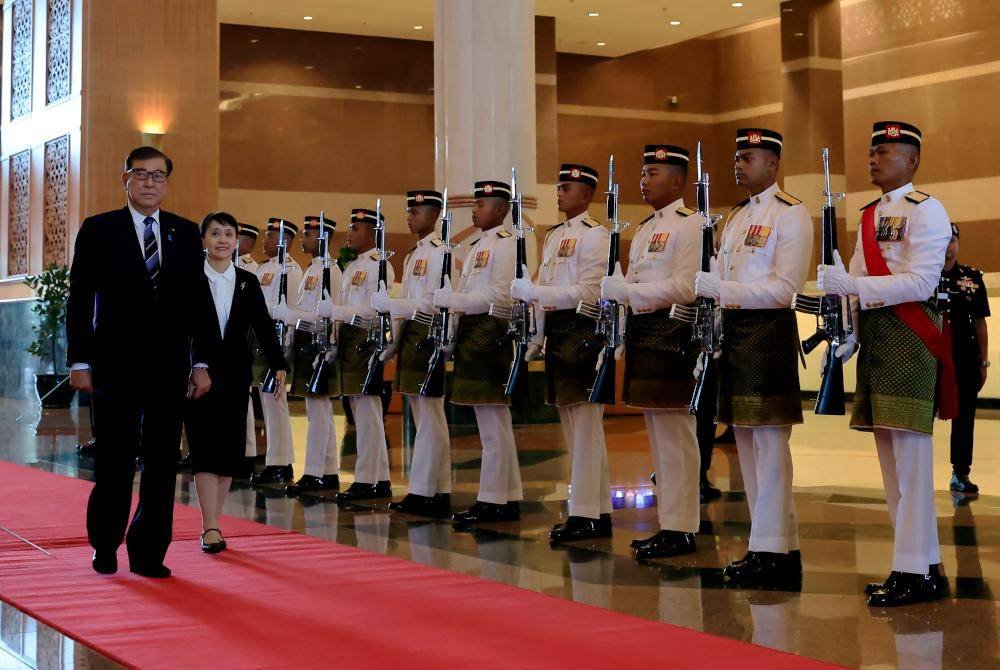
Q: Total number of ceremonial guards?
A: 10